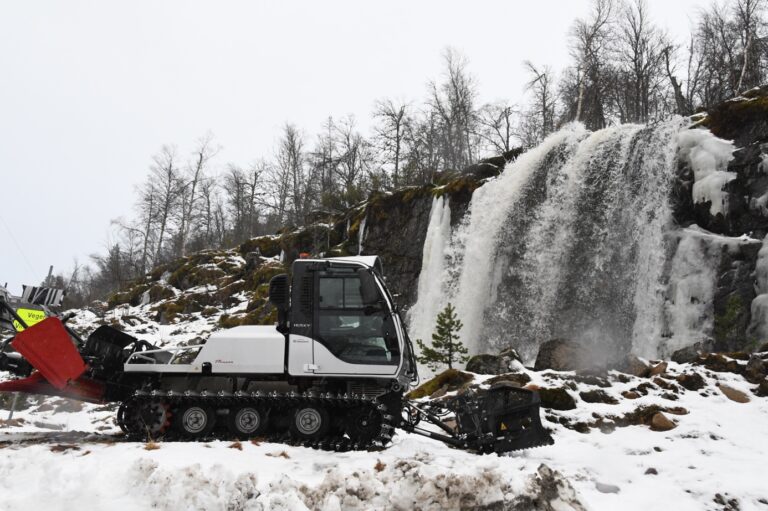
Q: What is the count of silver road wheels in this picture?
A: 3